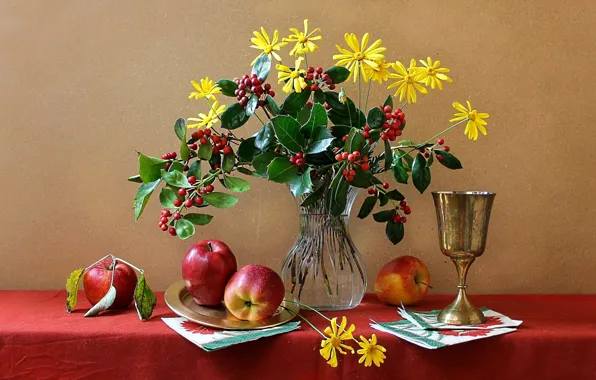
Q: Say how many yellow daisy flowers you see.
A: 12